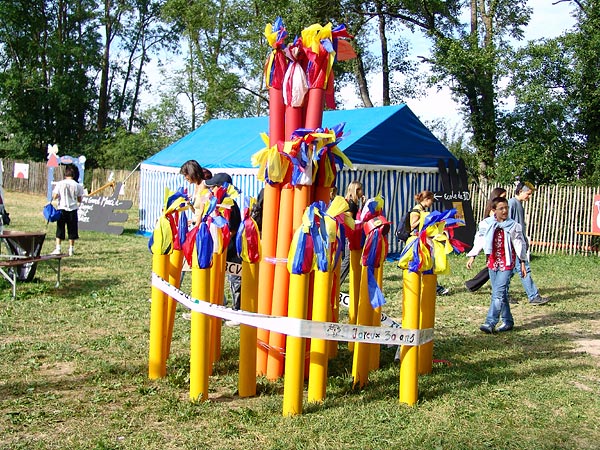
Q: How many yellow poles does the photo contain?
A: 14